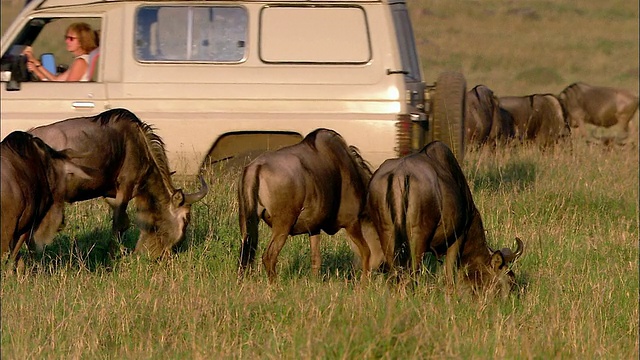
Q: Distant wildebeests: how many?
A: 3